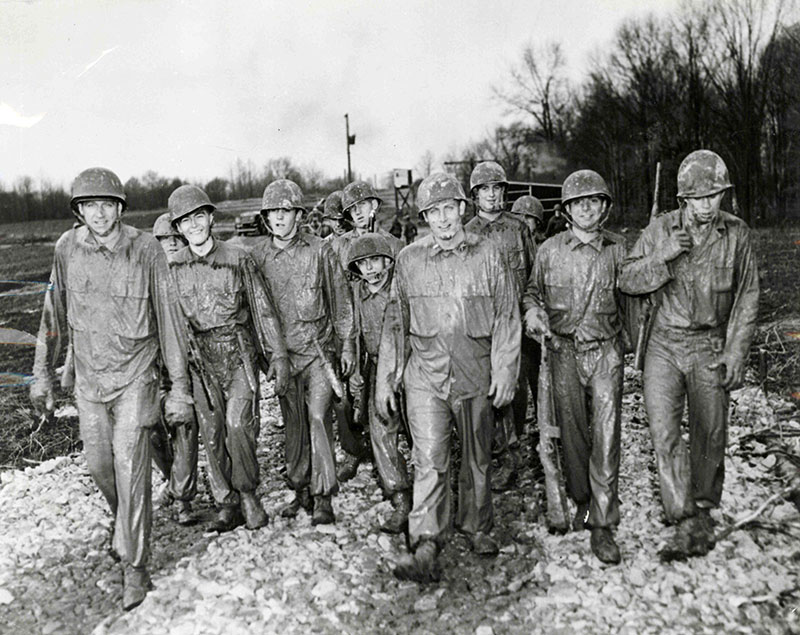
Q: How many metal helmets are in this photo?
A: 12